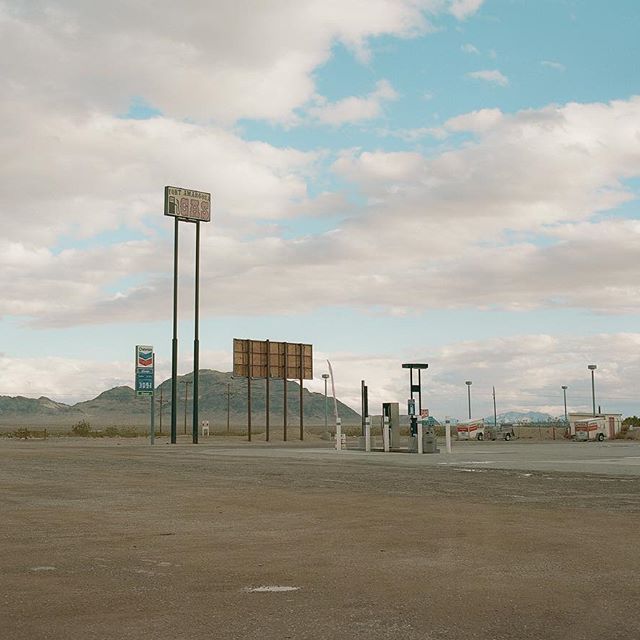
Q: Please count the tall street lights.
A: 4